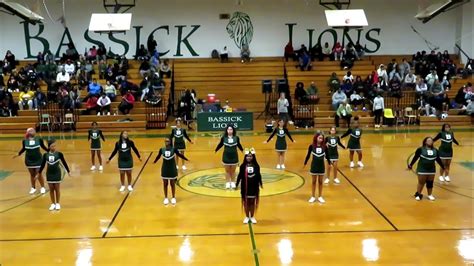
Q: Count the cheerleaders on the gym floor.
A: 14